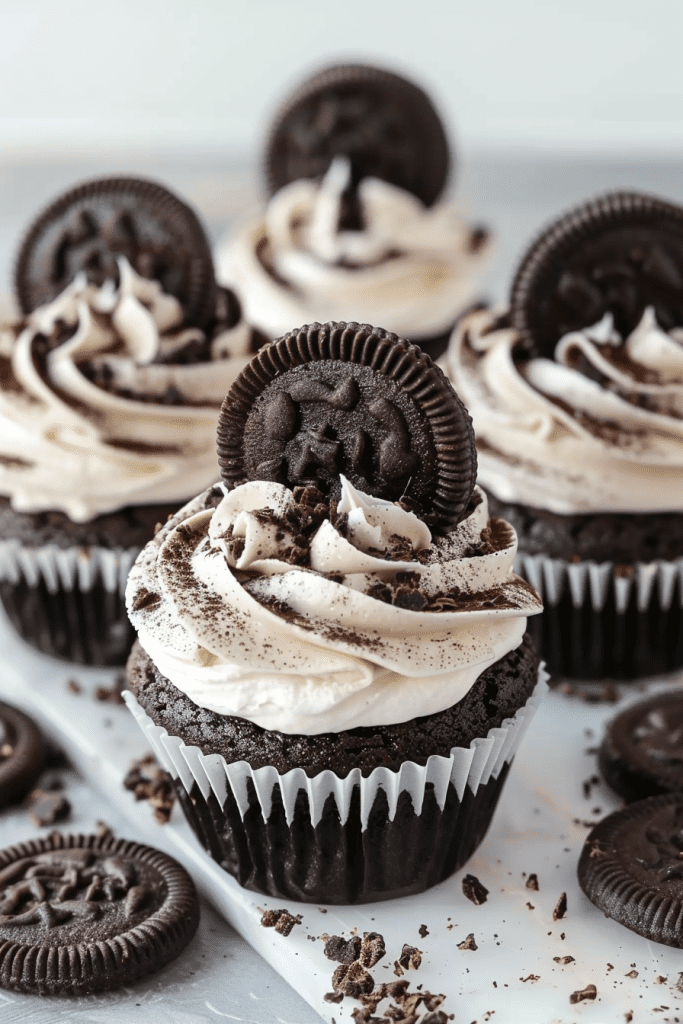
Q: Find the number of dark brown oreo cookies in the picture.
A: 8